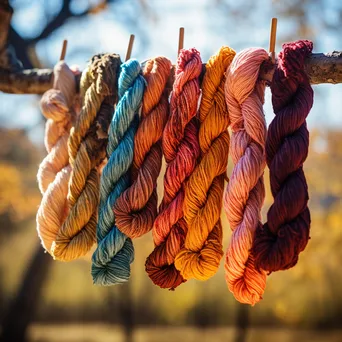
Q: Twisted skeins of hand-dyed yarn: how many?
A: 8